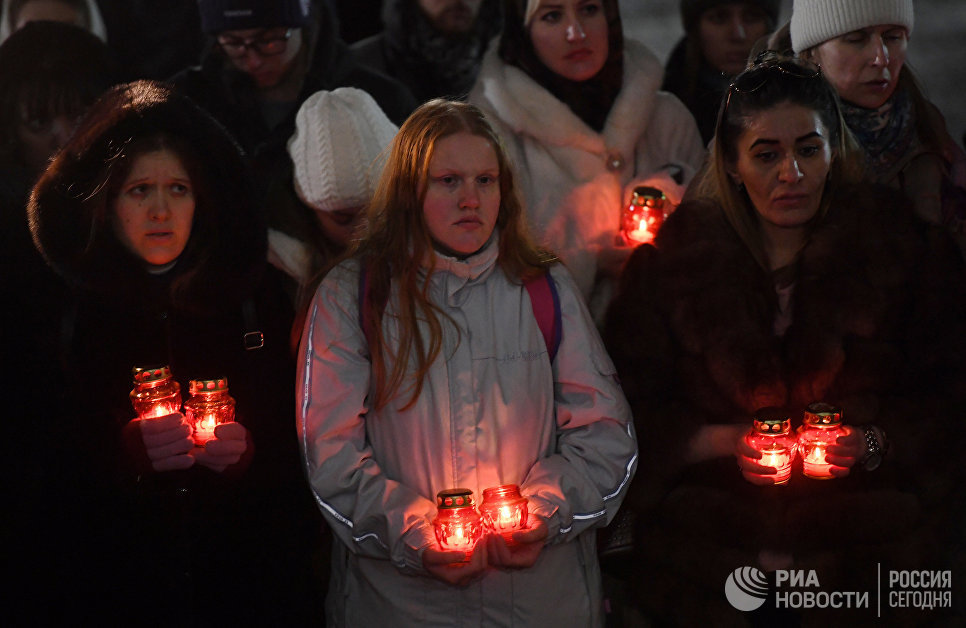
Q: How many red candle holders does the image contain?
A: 7